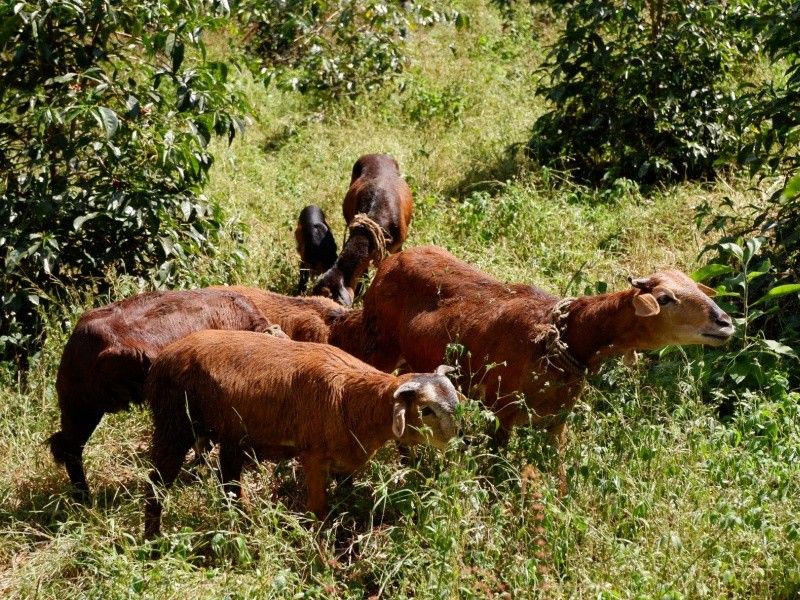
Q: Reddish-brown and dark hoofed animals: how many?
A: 6